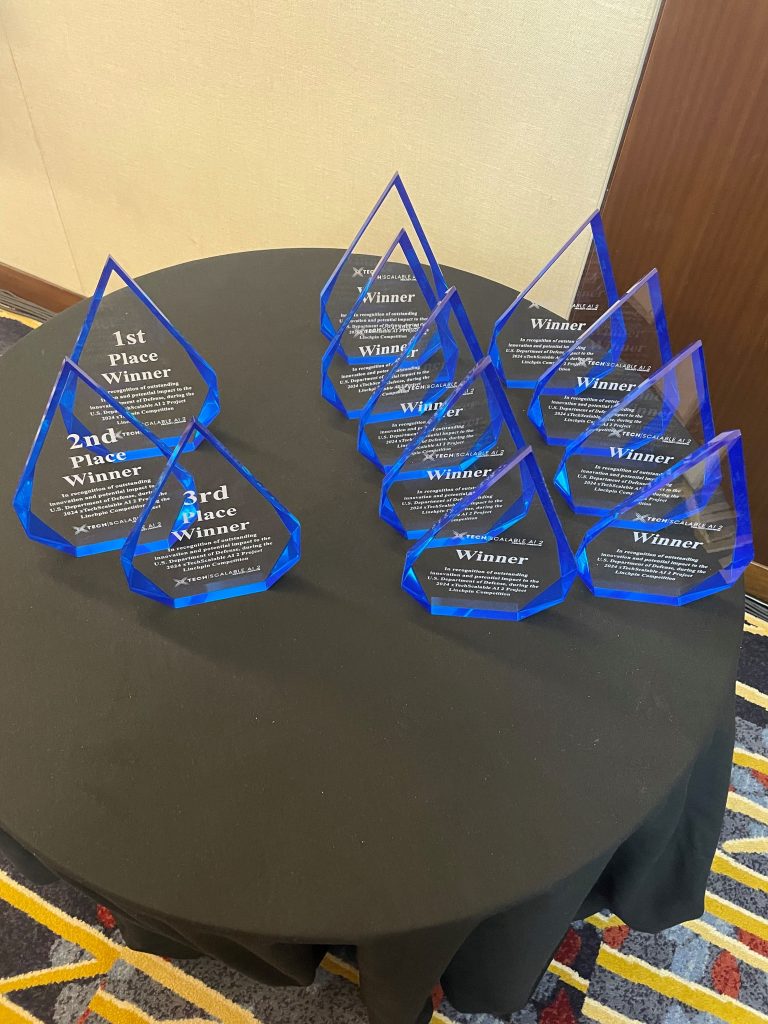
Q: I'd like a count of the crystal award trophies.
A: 12